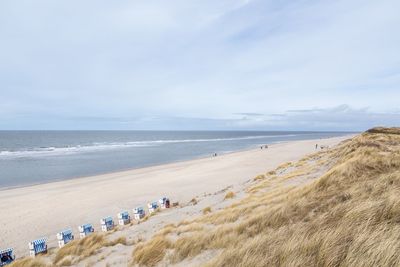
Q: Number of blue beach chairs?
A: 9